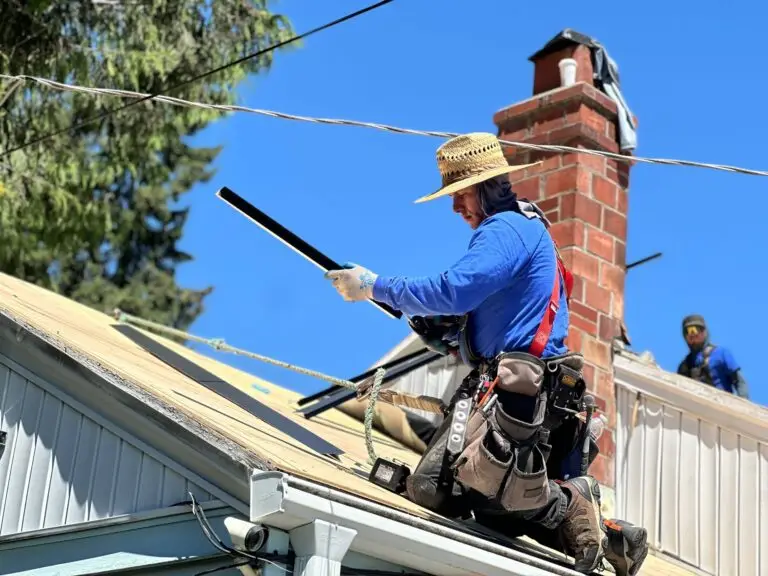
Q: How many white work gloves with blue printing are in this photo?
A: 1